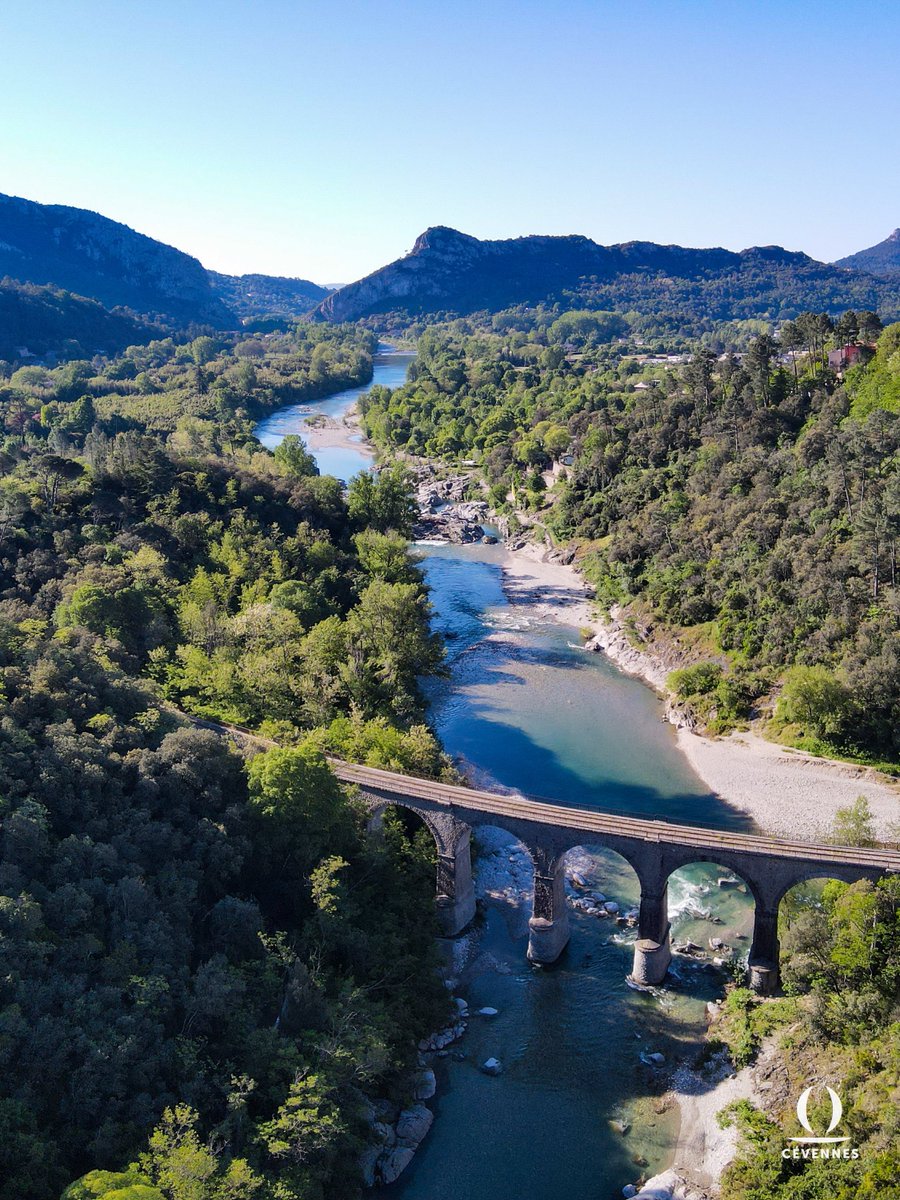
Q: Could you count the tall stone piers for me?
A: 4